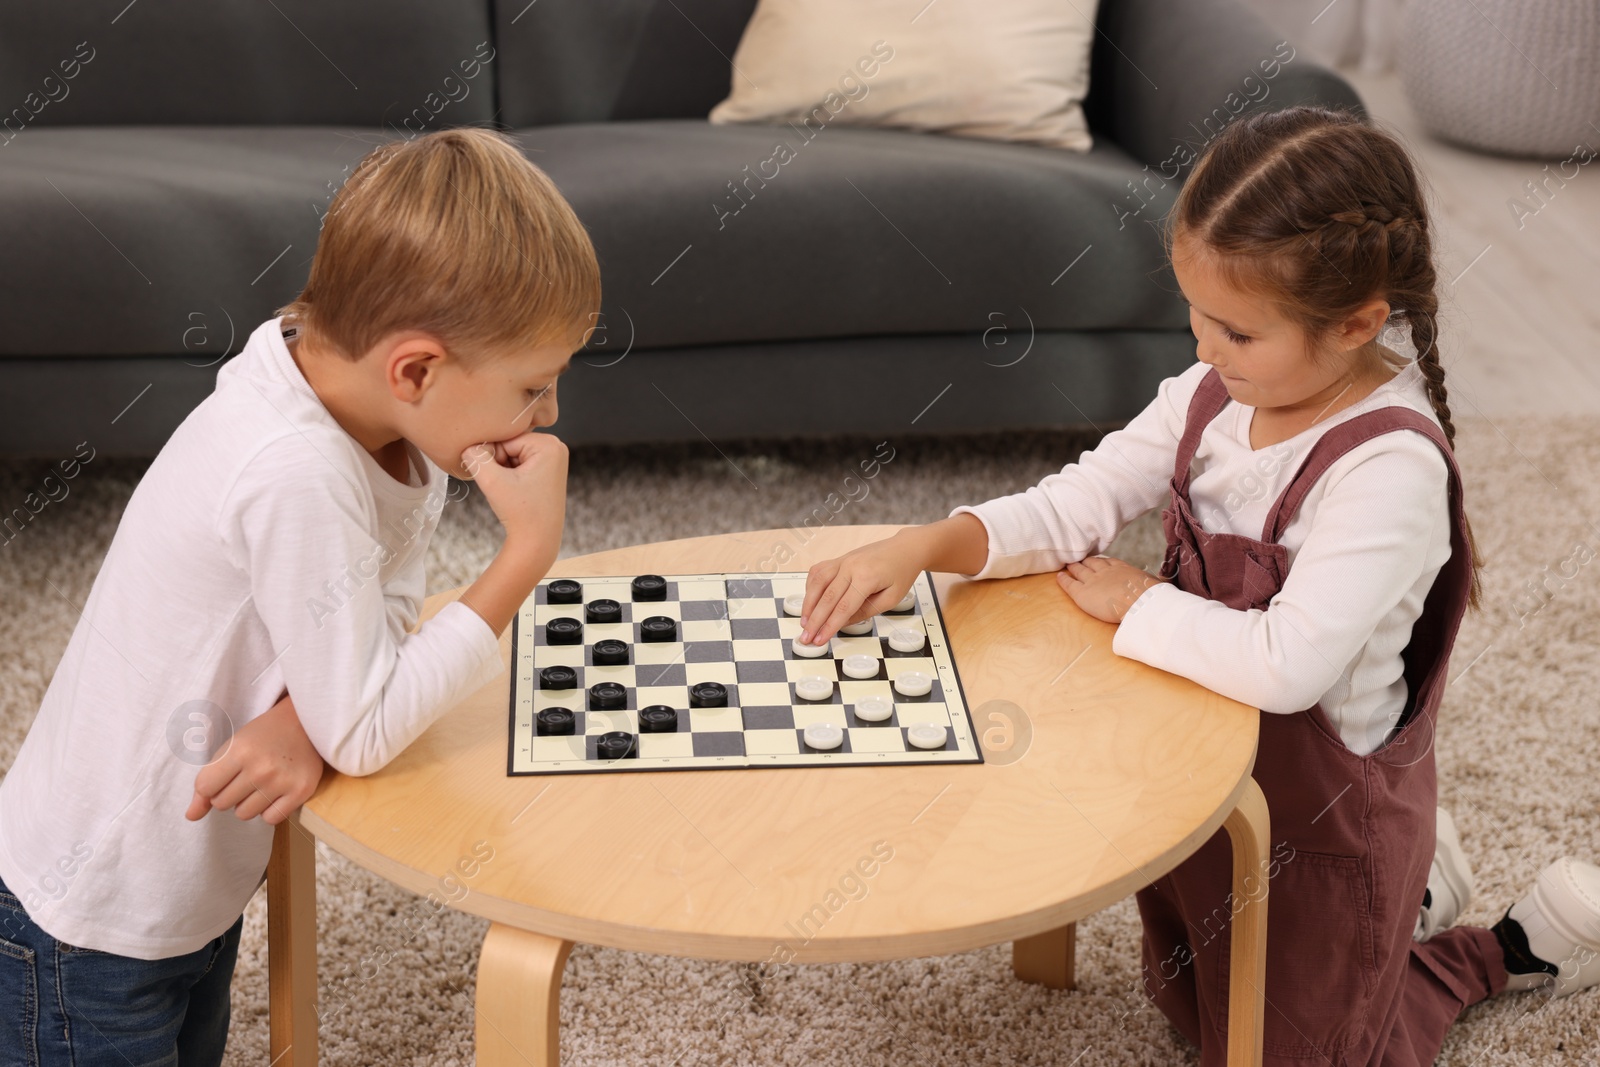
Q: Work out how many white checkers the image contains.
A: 11